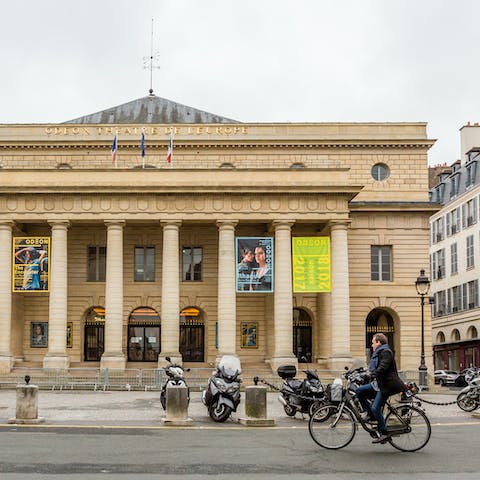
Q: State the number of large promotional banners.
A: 3